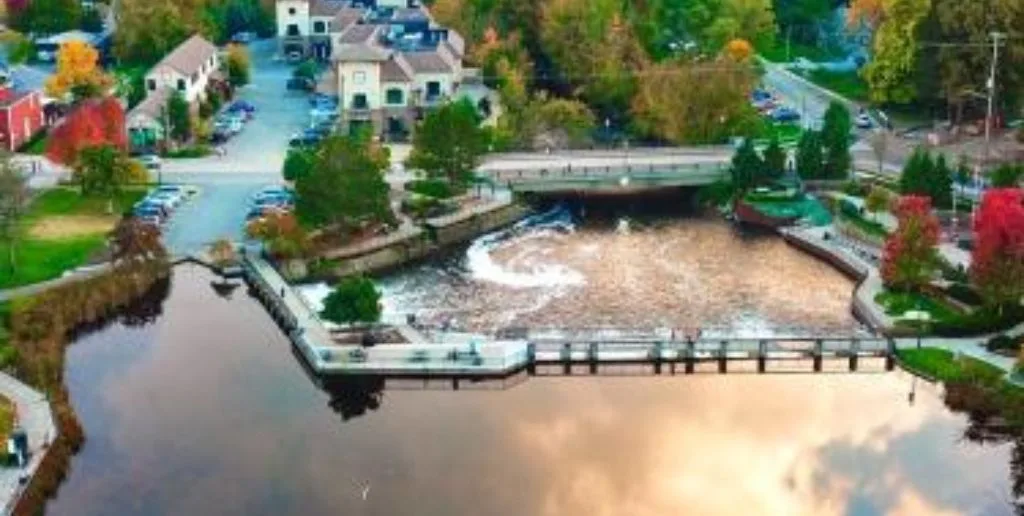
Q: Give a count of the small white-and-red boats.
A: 0